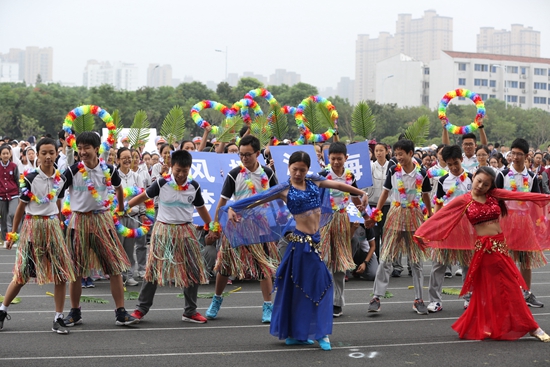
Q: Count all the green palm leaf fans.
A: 11